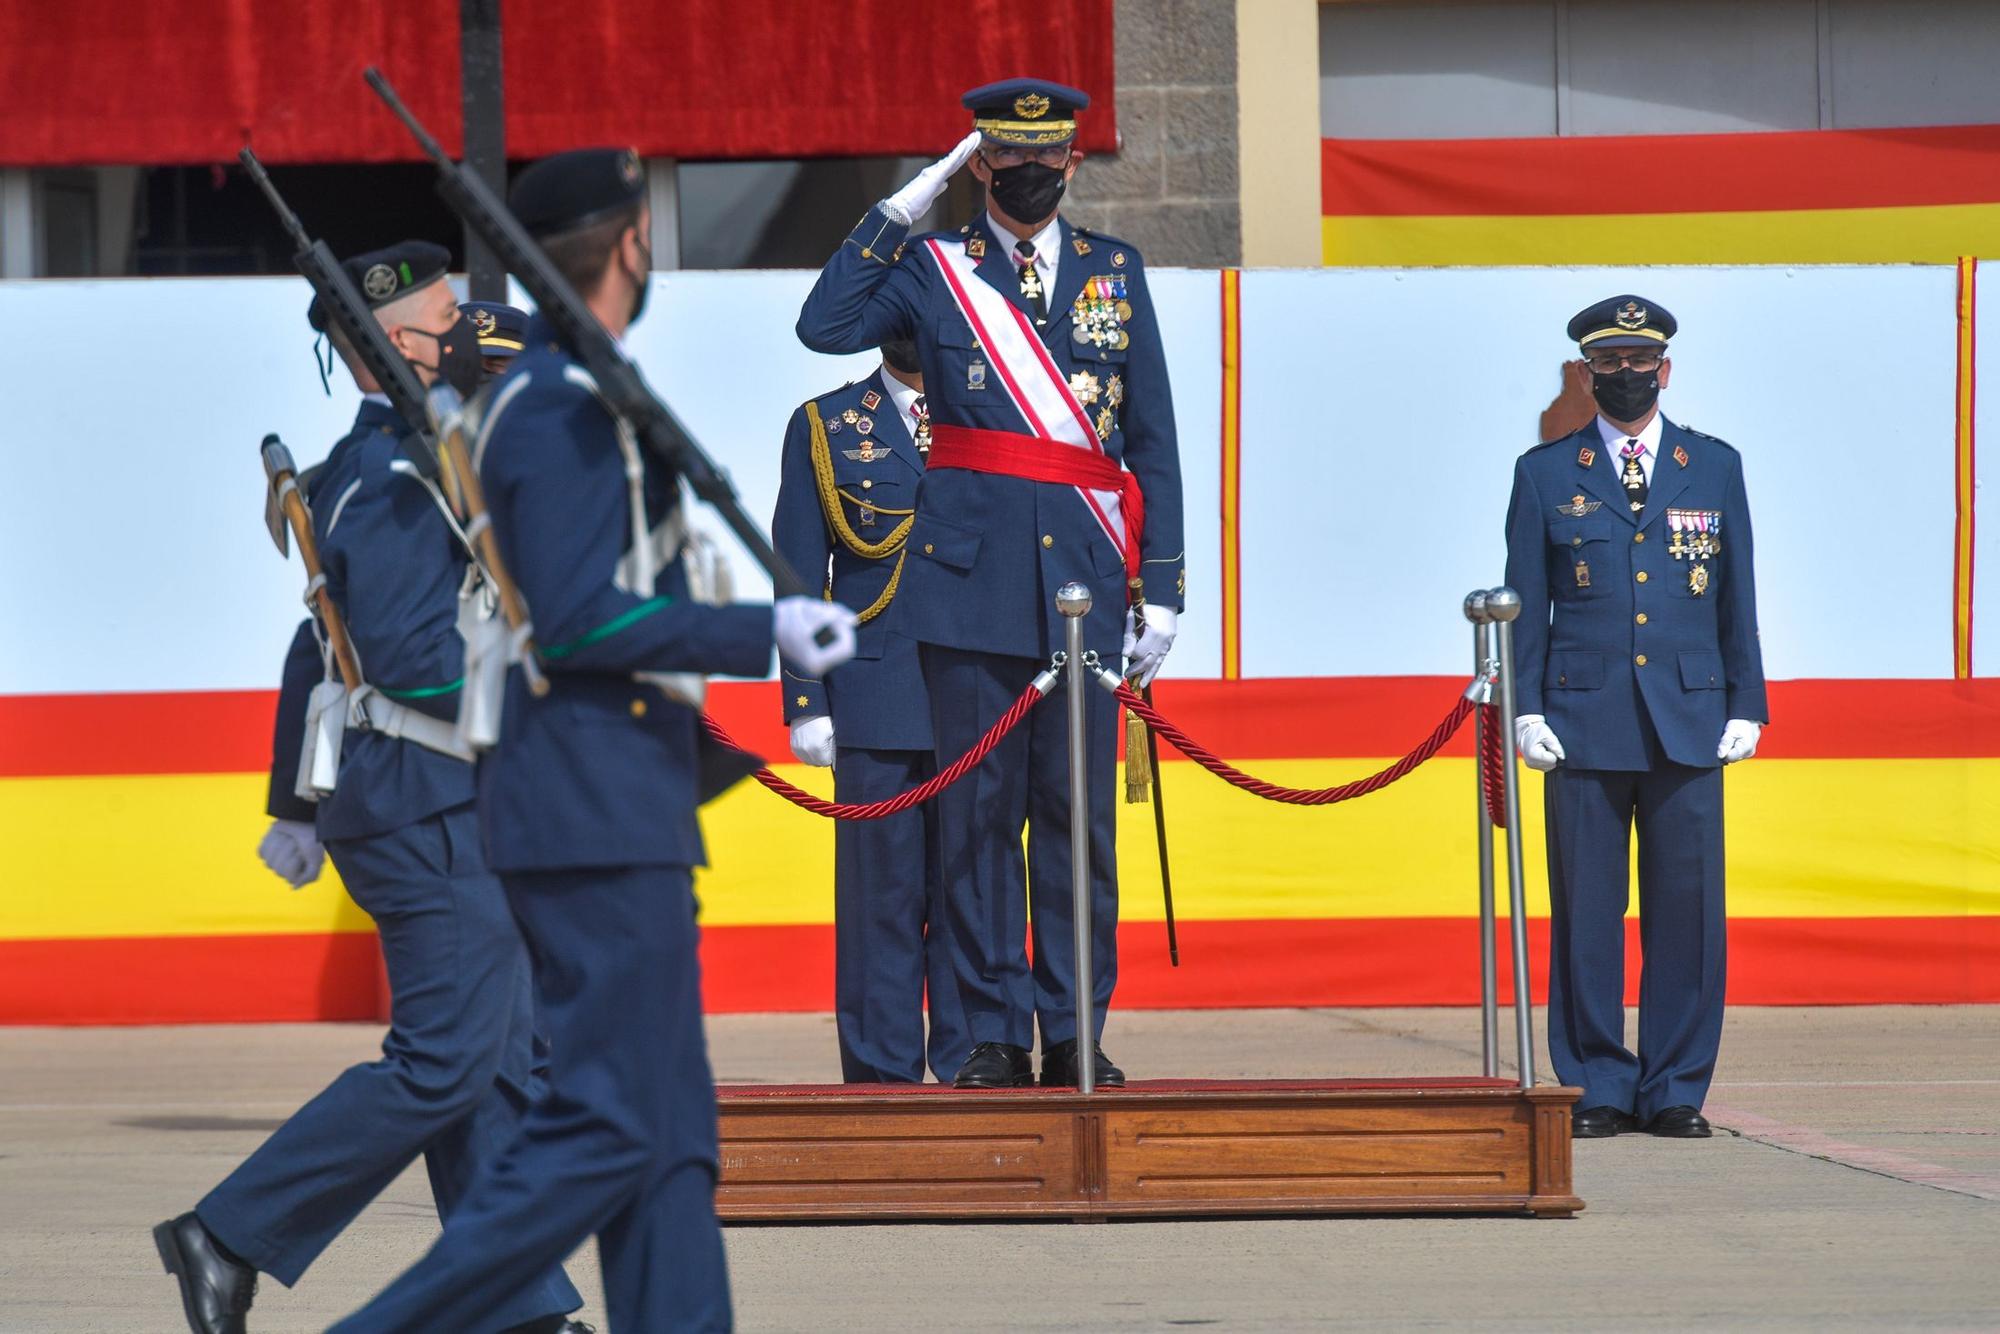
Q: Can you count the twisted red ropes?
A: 3